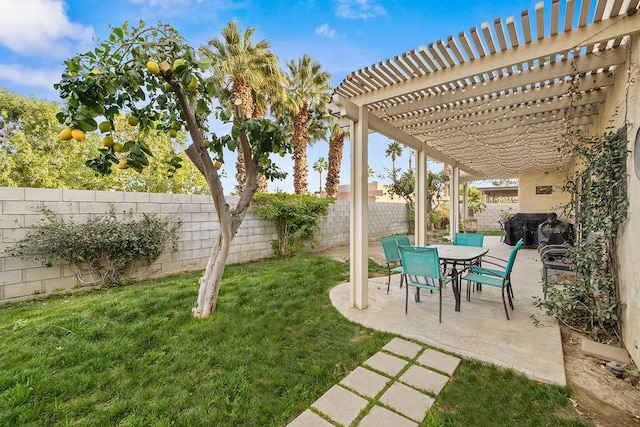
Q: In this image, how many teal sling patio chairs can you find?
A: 6